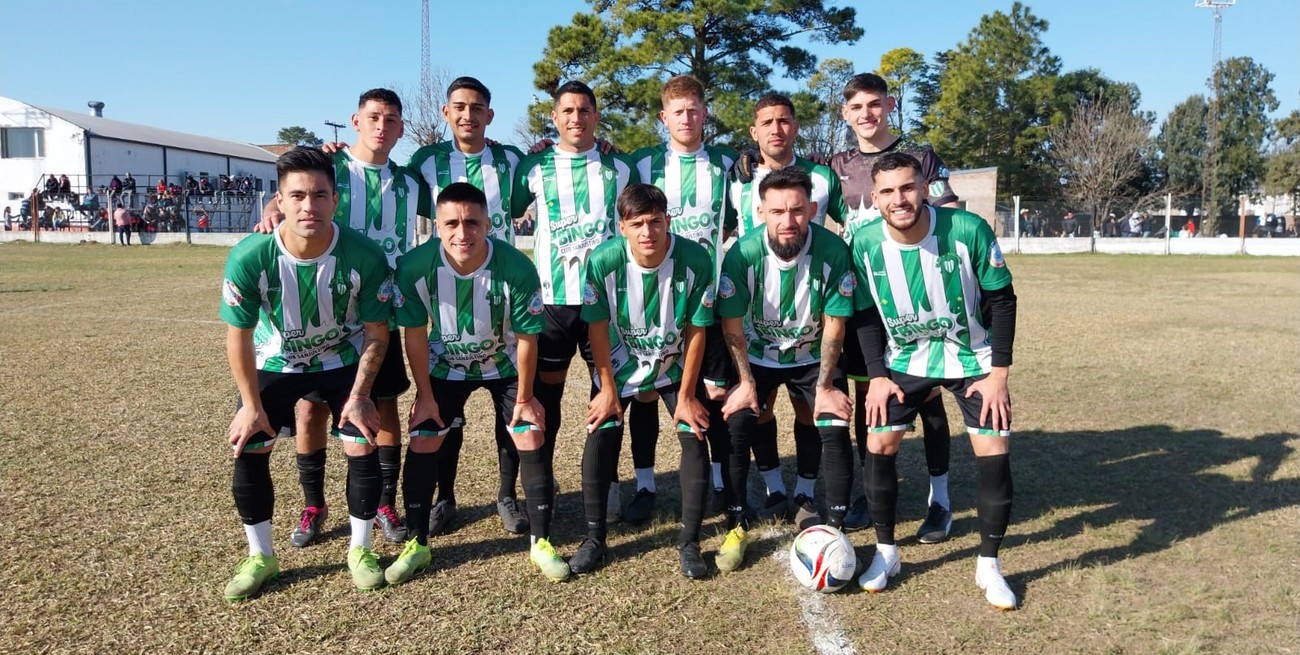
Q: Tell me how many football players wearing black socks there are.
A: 11